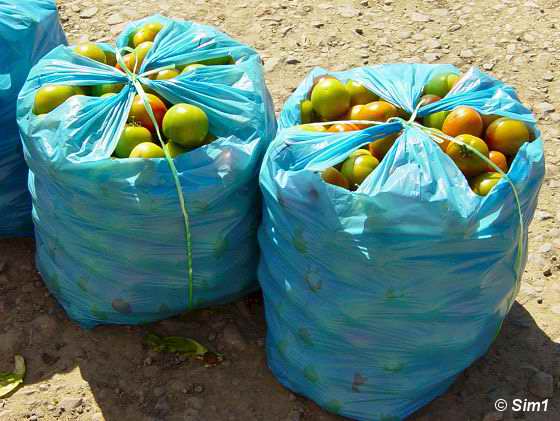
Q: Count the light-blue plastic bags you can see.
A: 3